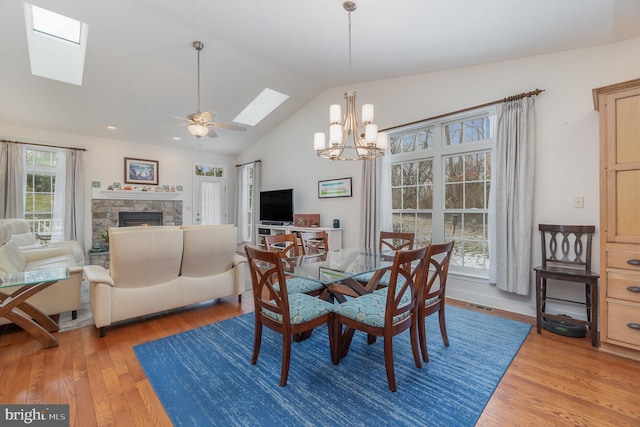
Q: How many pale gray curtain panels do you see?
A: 6